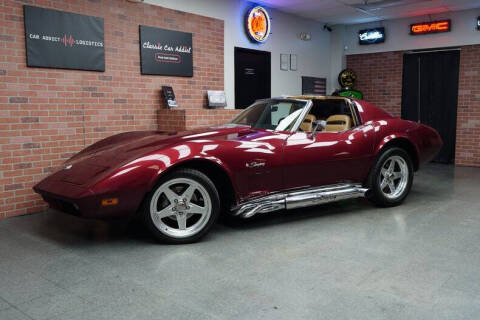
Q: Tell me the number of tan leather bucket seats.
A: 2